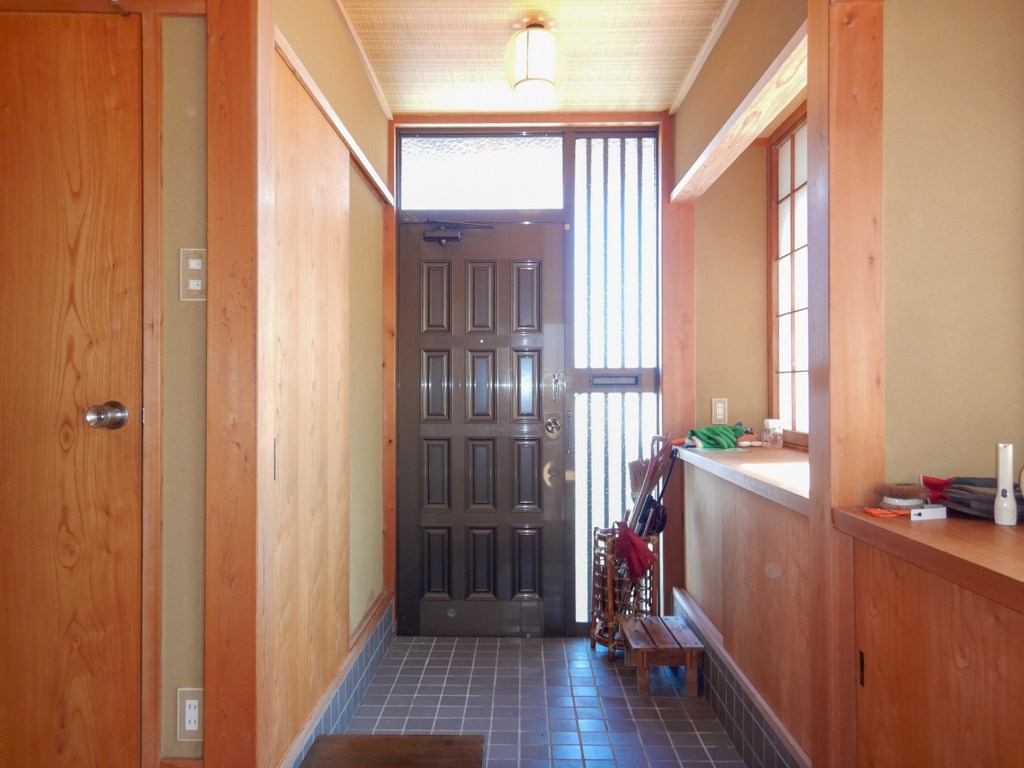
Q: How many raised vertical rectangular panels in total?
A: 12